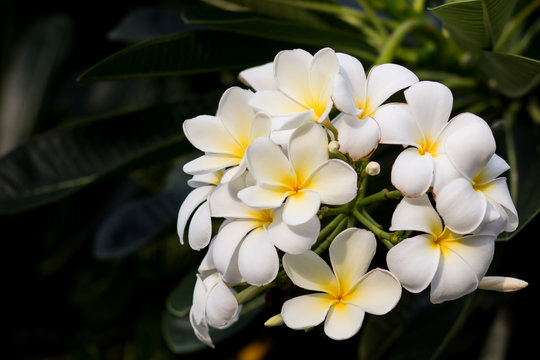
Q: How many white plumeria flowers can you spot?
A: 11